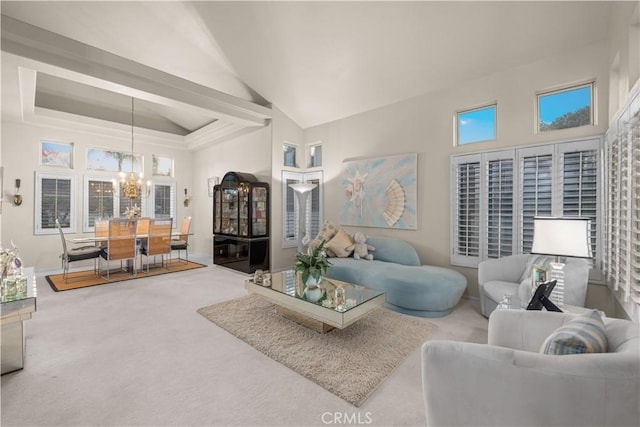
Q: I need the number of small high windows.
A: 7